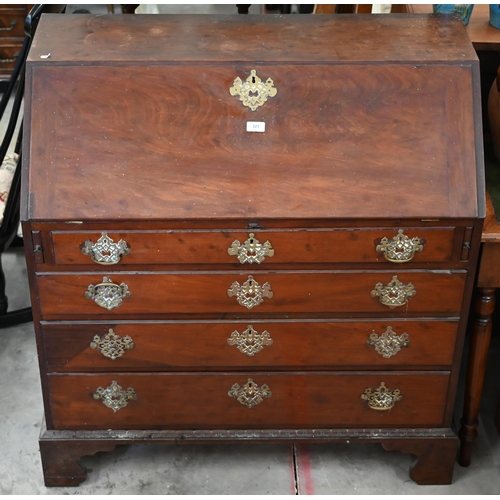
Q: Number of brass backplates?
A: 13